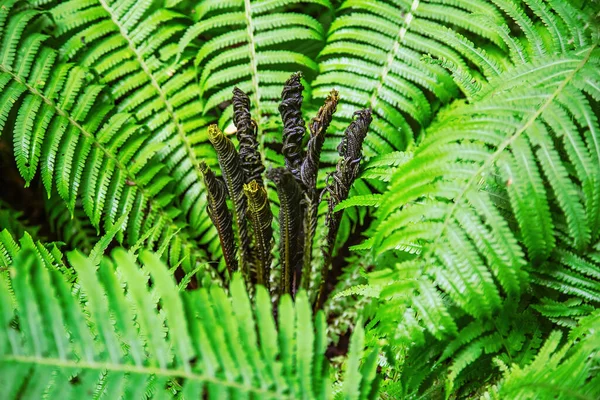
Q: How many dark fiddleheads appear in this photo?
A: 8